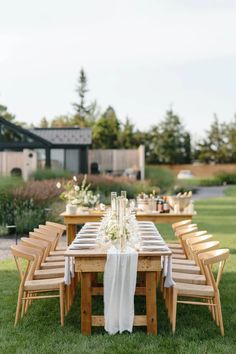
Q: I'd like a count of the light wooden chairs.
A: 13